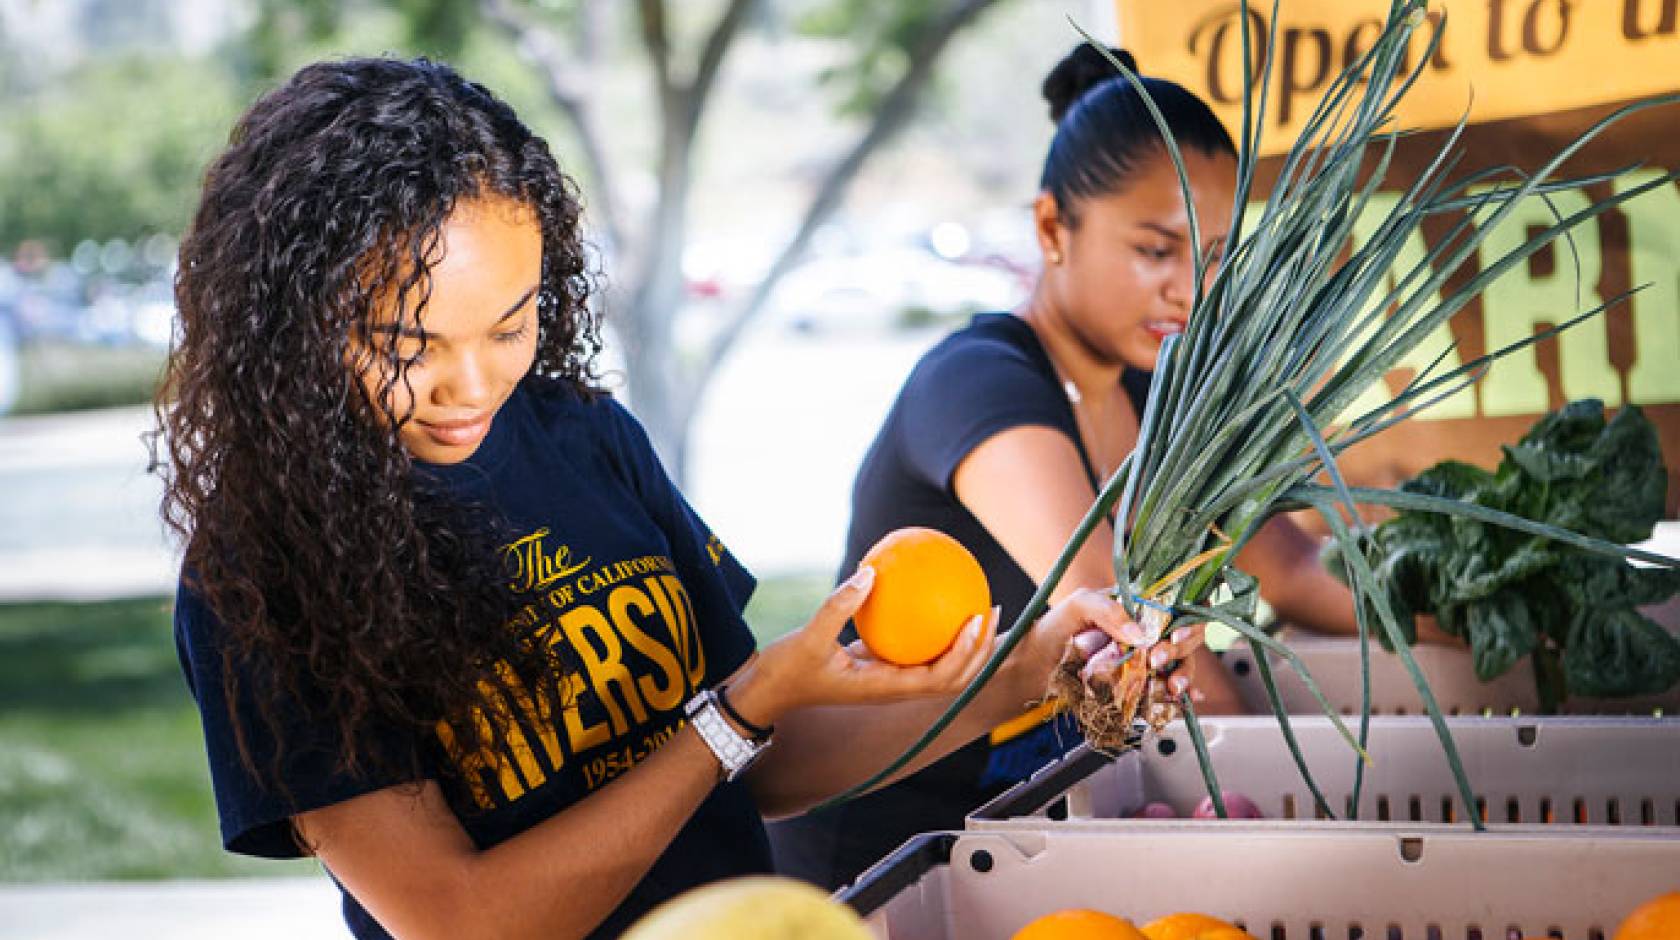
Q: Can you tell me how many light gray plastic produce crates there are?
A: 3